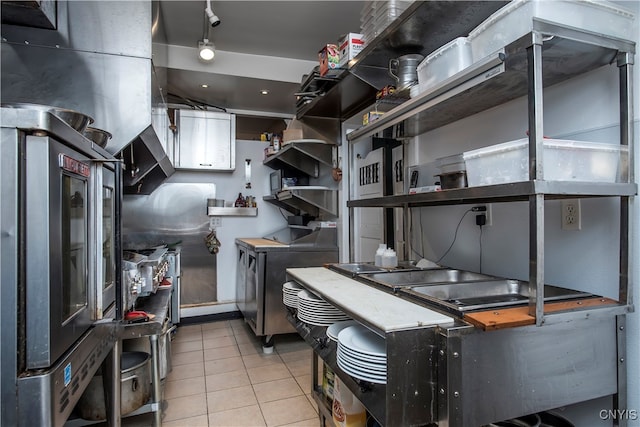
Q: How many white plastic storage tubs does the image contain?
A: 3